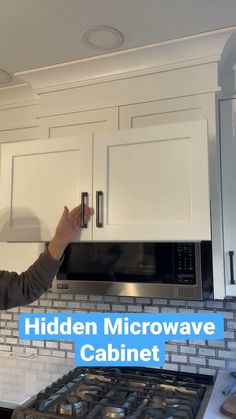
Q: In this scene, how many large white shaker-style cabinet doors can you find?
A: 2